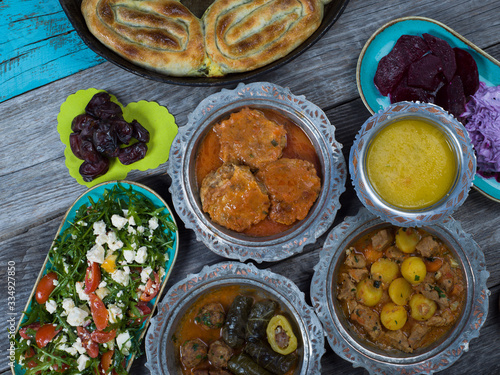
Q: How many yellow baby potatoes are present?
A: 7